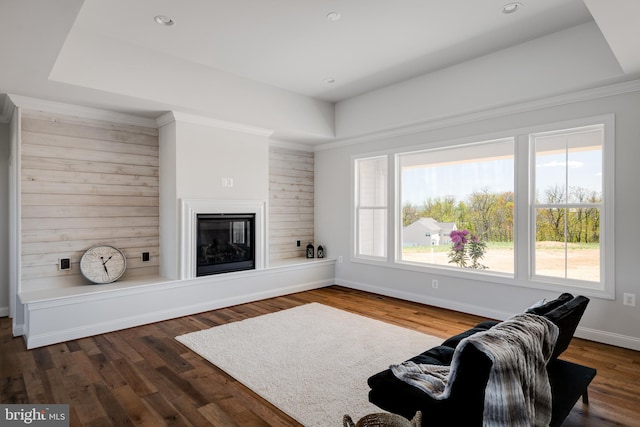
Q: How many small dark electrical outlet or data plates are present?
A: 3